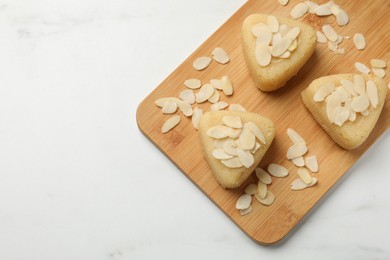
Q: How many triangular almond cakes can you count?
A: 3